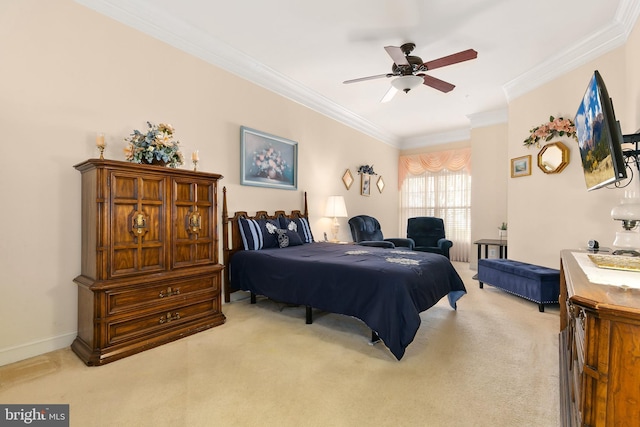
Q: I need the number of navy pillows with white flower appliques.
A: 2